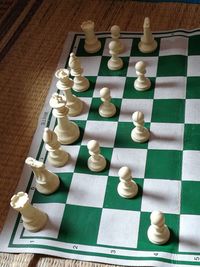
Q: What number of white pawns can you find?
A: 8